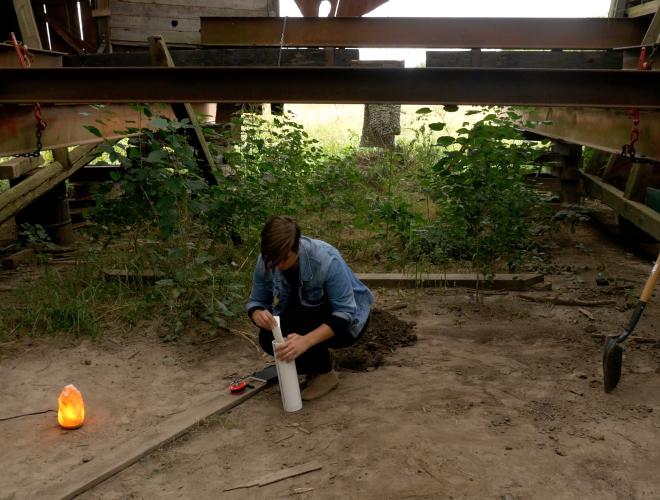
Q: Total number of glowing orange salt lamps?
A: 1